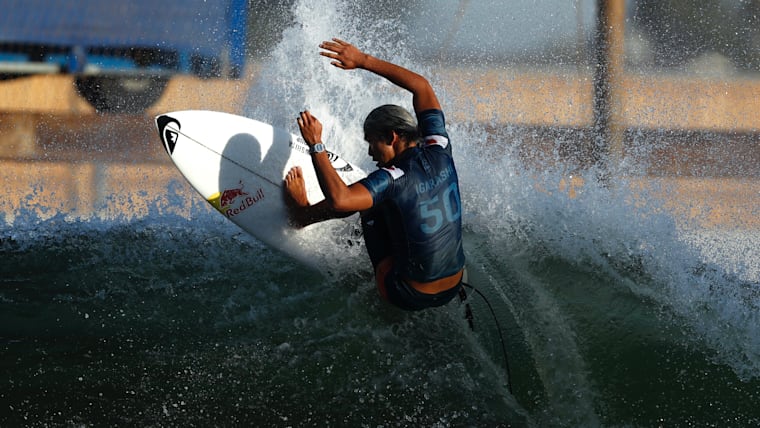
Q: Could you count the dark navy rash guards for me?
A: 1